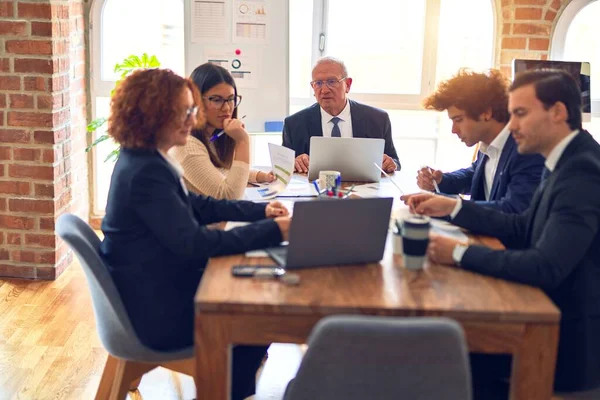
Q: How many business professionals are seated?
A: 5